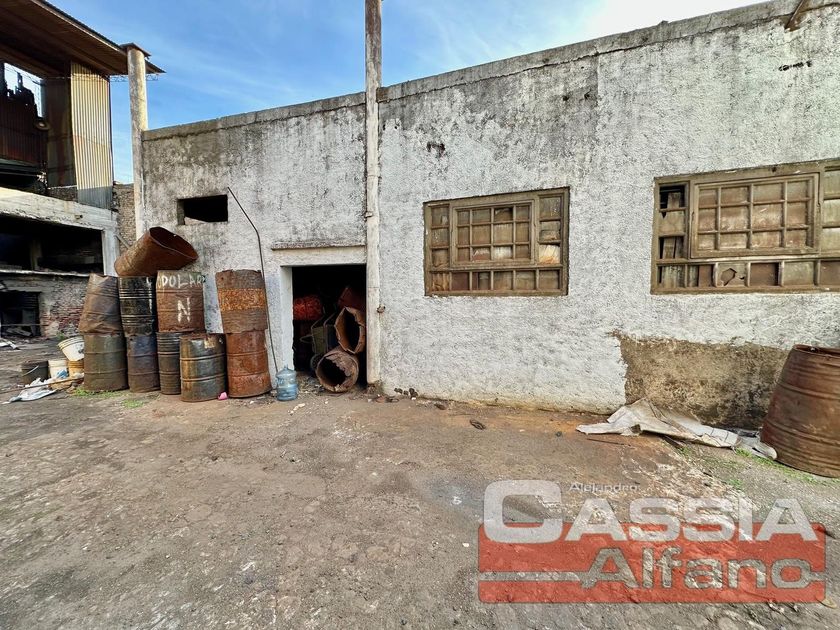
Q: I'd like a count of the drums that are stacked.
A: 10